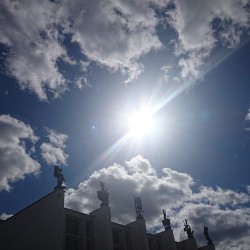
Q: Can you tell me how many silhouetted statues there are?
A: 6